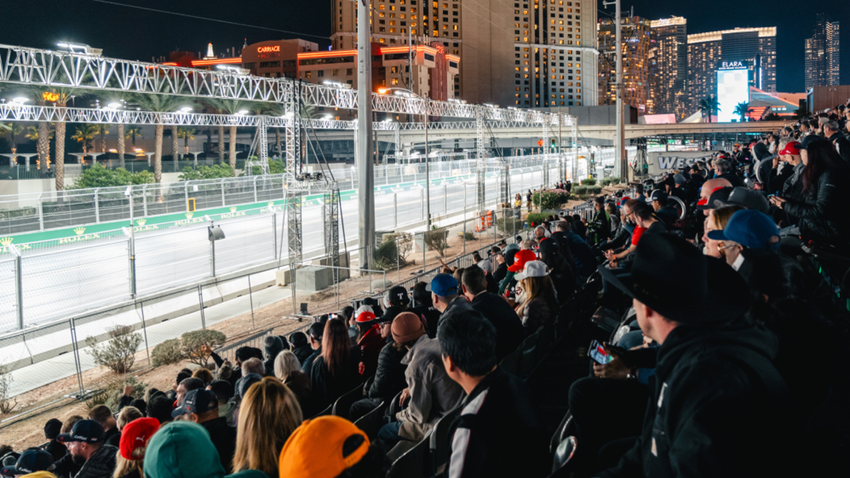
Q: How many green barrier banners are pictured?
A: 1